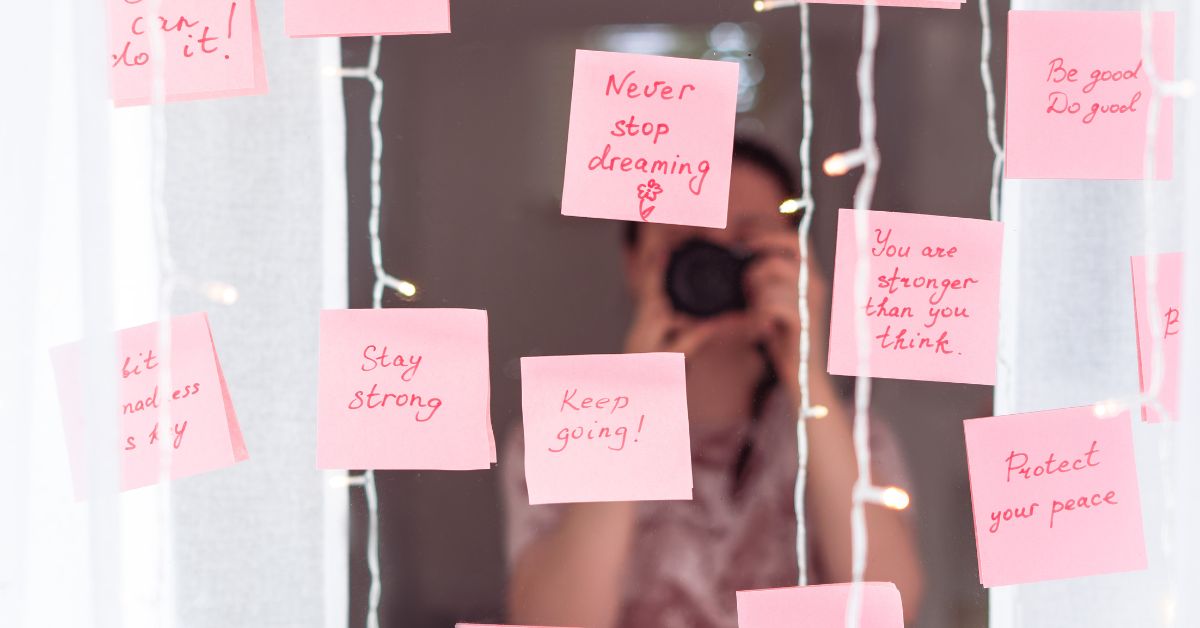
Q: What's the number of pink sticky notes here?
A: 13